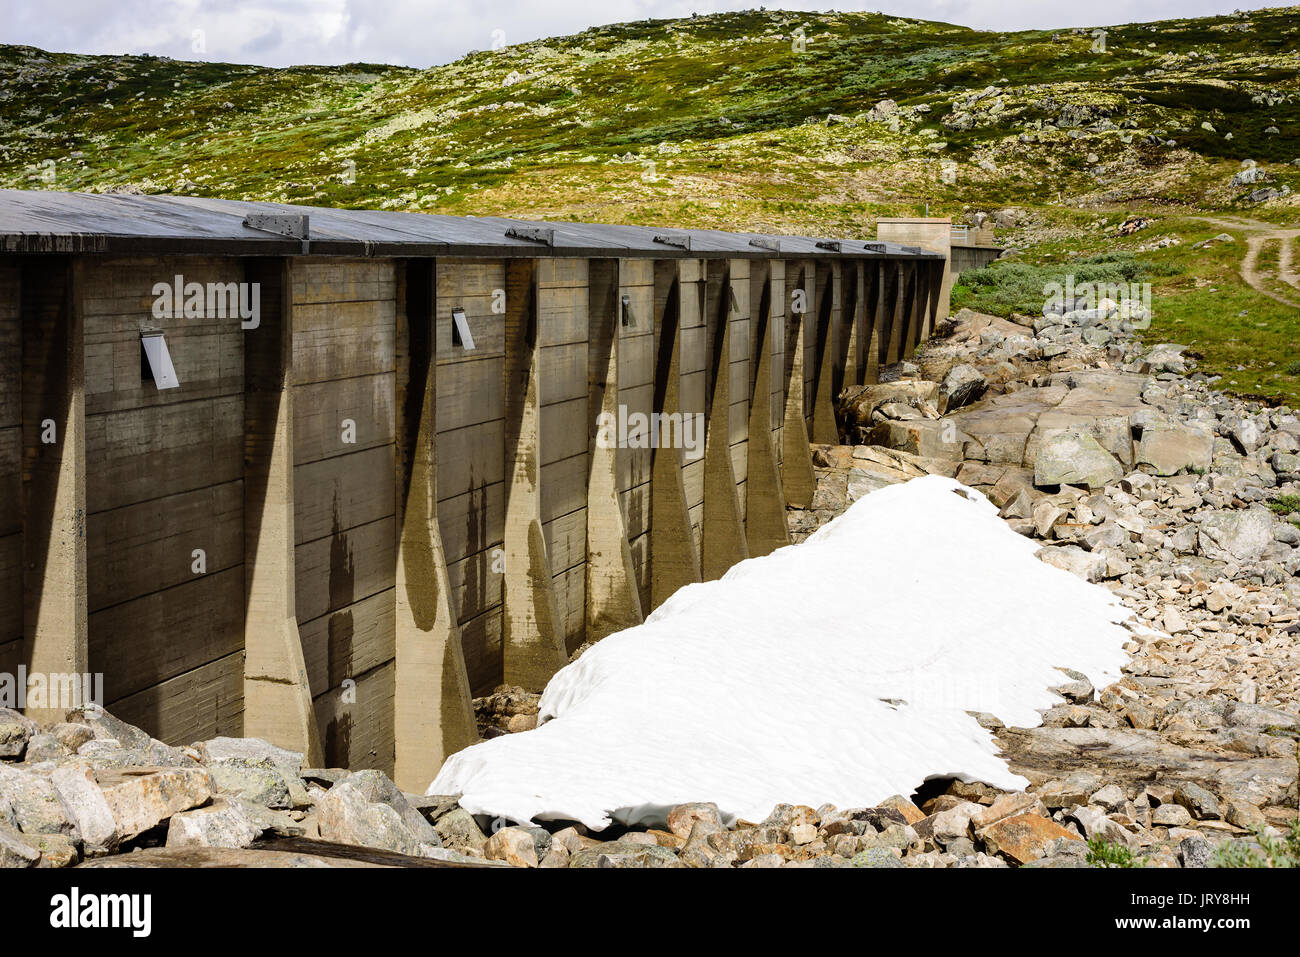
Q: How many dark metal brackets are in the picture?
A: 7